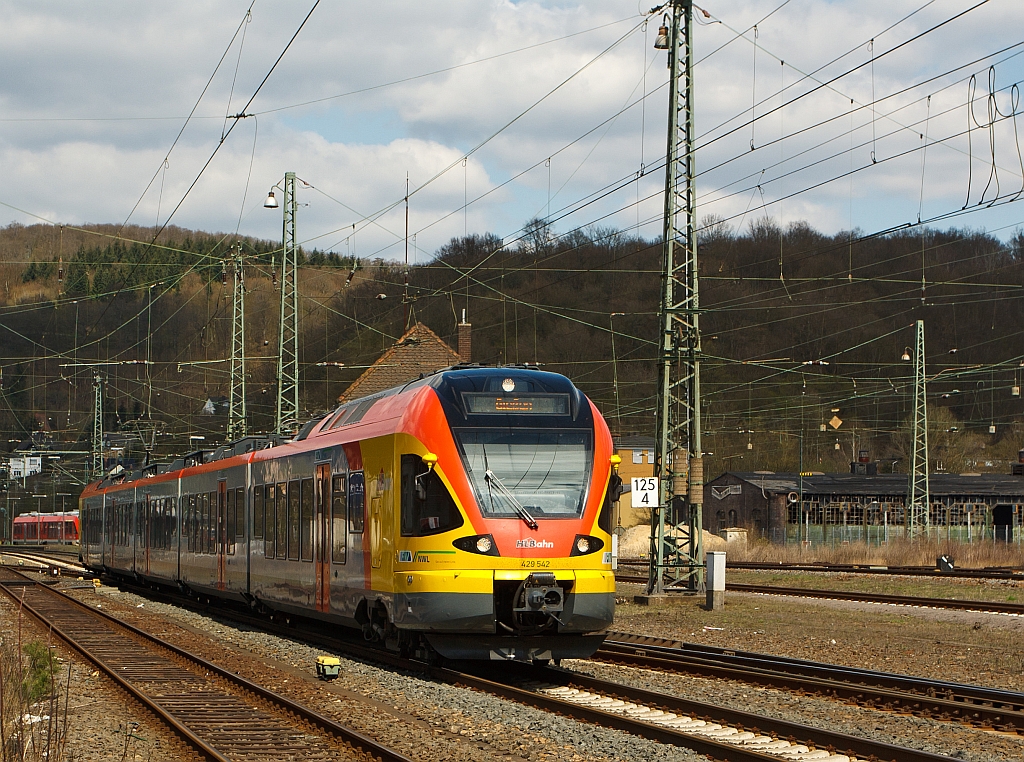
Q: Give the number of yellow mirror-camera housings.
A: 2